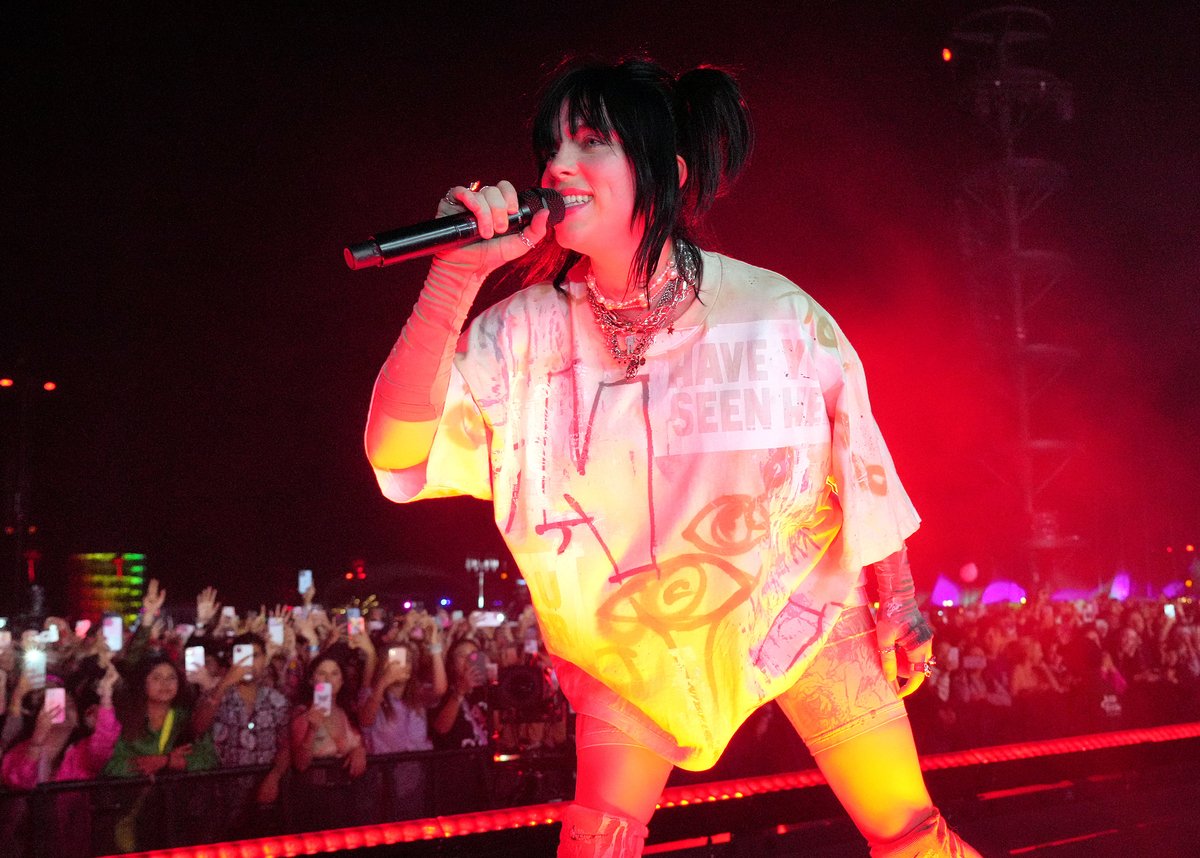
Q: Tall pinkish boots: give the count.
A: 2